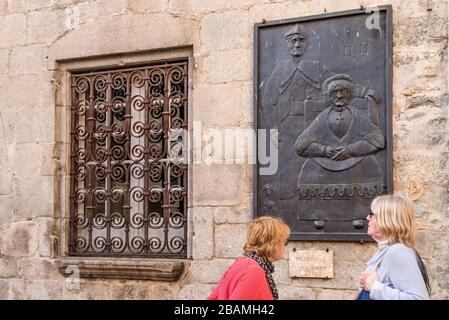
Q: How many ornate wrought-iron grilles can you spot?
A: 1